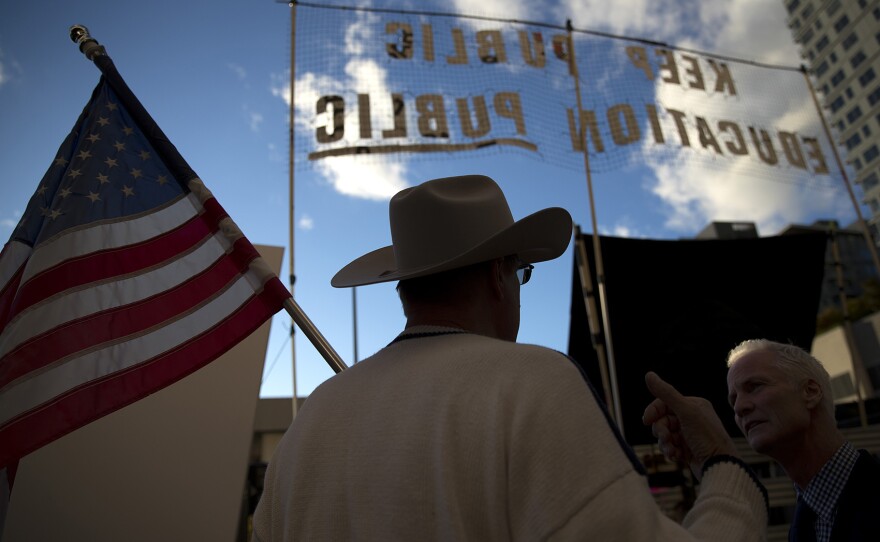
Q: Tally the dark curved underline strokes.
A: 1